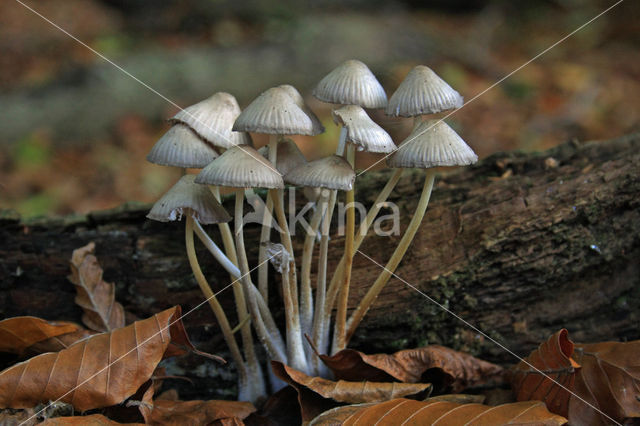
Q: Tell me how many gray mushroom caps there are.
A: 12